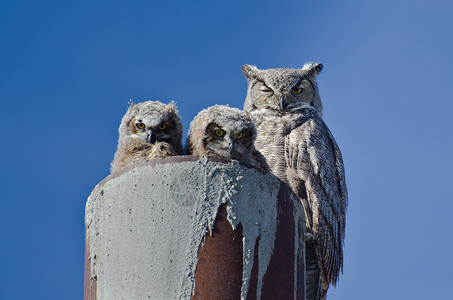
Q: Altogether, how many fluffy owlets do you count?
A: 2